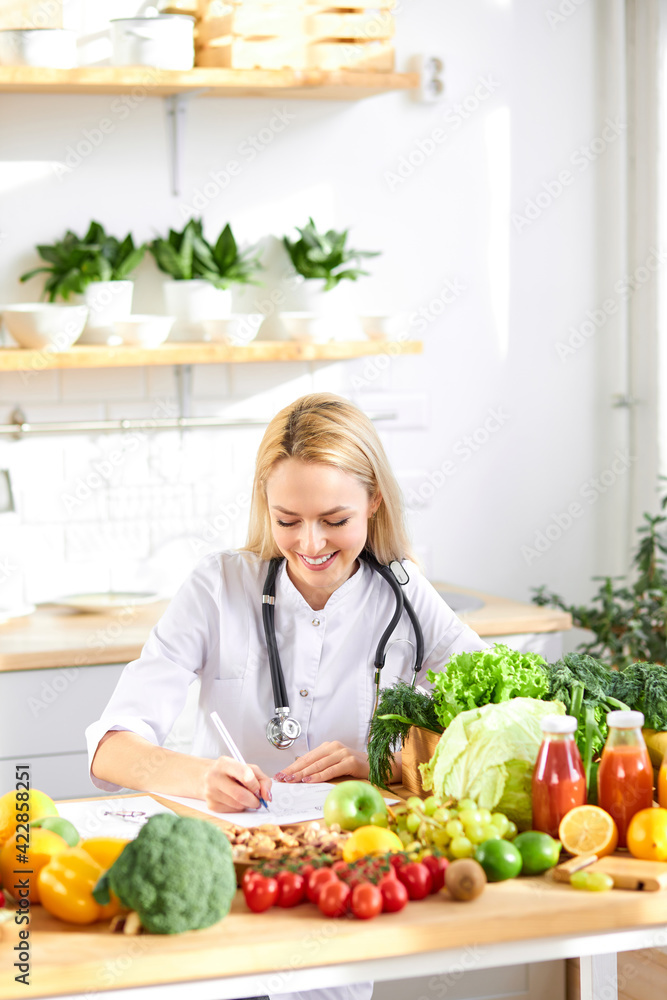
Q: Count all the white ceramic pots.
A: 3